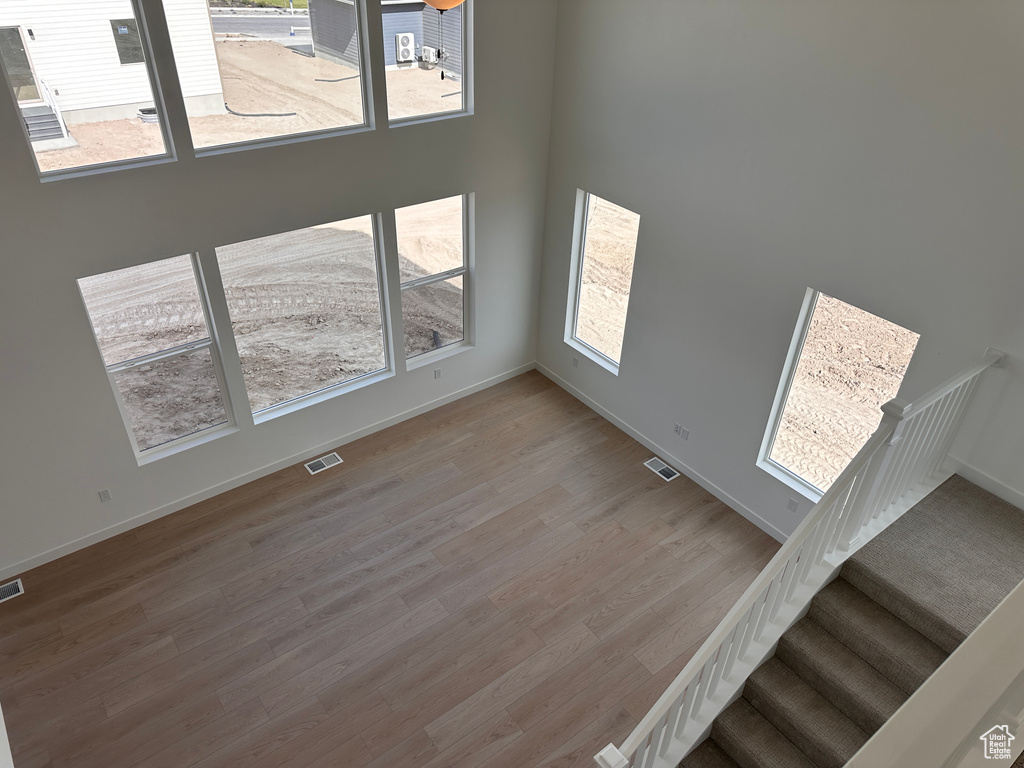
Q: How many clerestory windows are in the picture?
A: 3